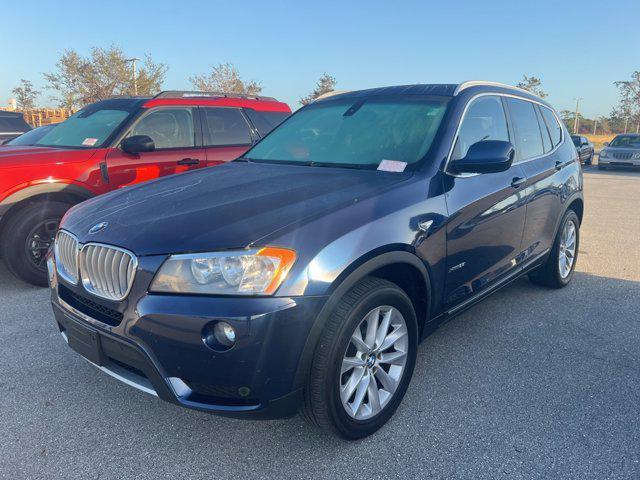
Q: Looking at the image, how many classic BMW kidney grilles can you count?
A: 2